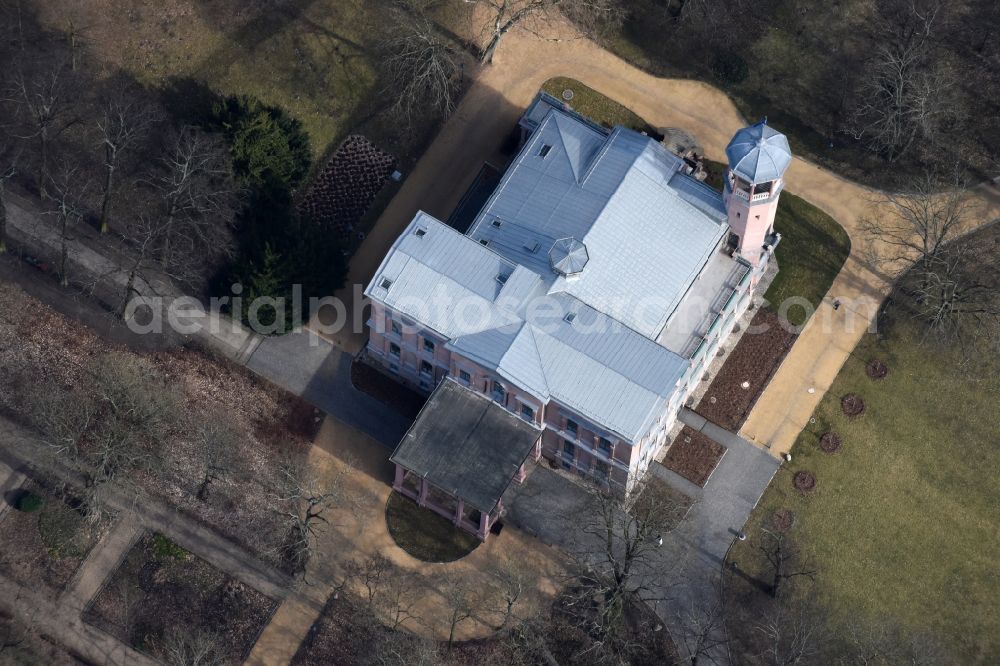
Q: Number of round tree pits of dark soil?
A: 5